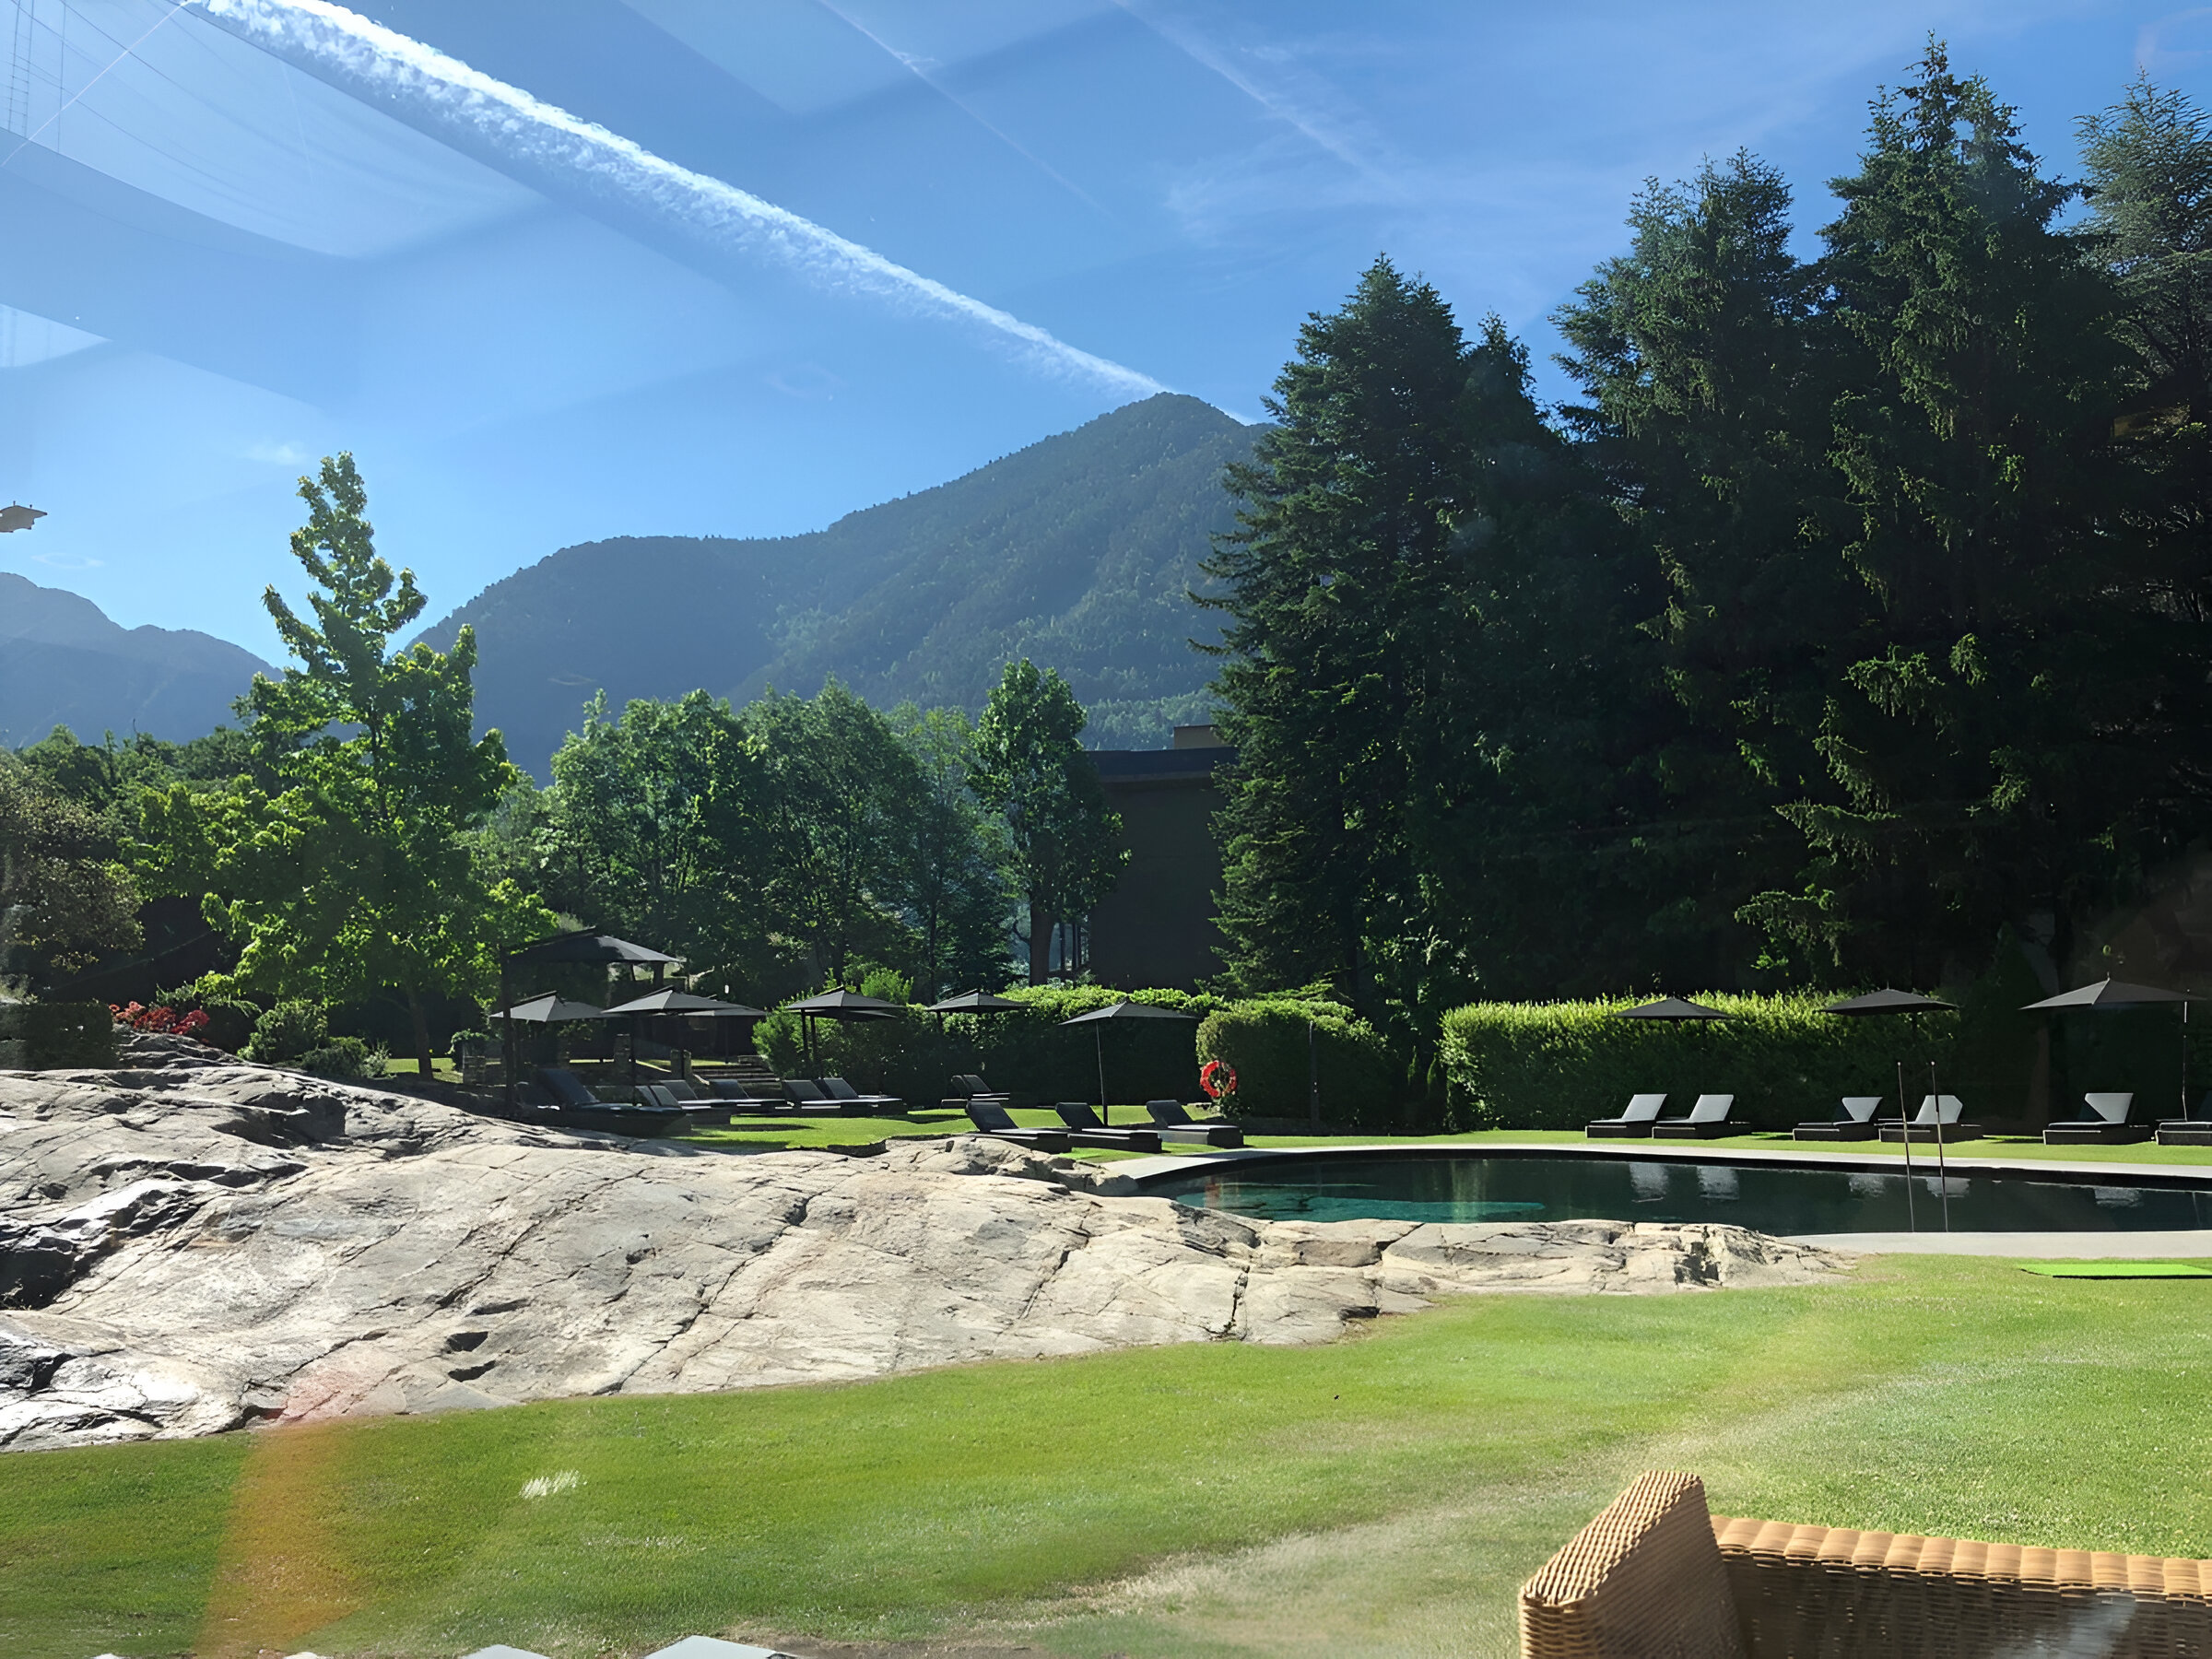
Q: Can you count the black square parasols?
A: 11